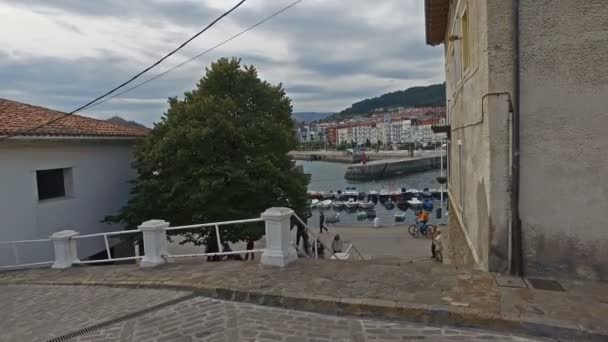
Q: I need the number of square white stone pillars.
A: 3